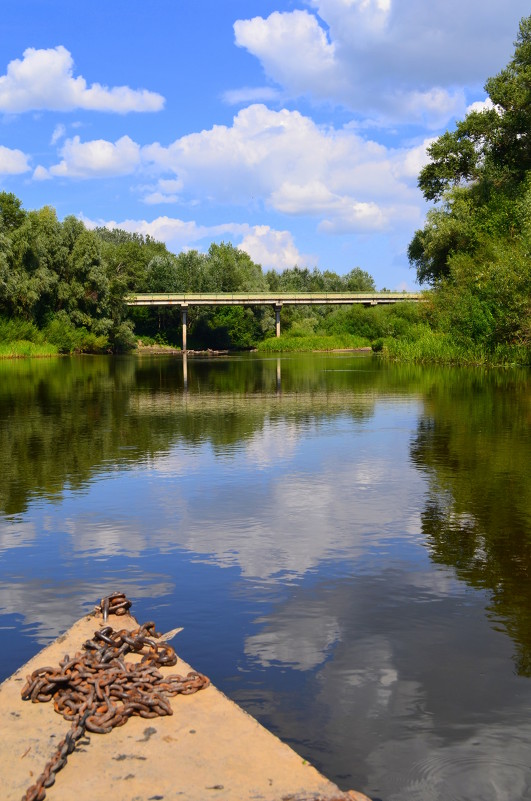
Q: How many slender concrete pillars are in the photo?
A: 2